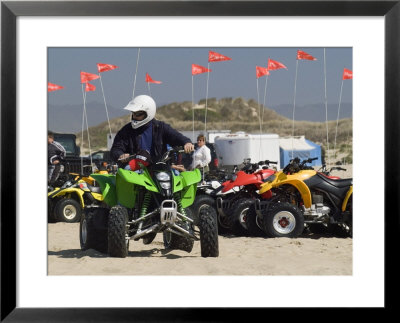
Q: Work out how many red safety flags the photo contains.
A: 11